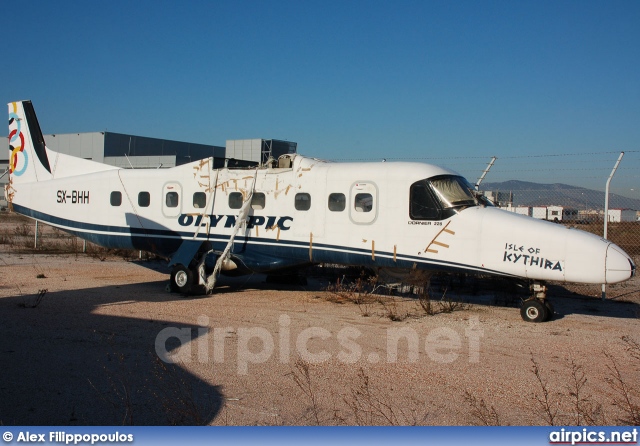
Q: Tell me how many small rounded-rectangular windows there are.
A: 9